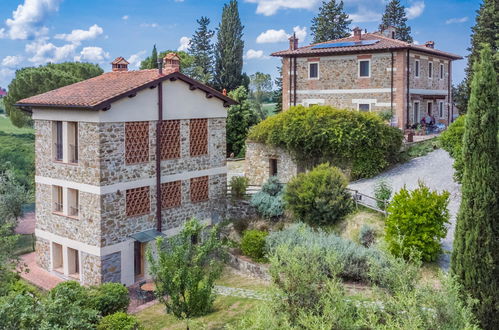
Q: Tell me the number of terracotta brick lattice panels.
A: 6